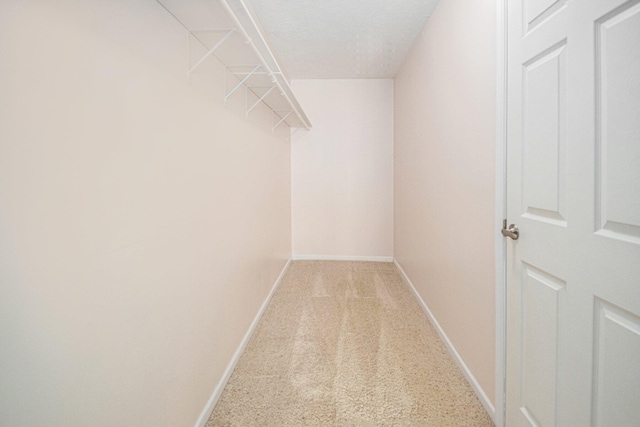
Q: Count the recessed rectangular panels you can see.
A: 5